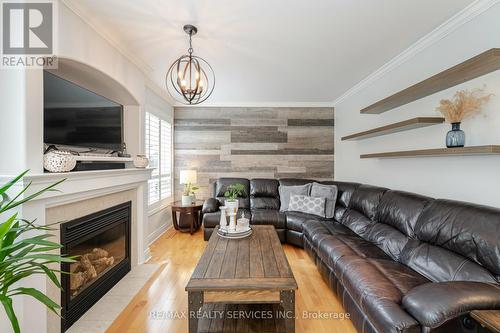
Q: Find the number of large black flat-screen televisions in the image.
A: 1